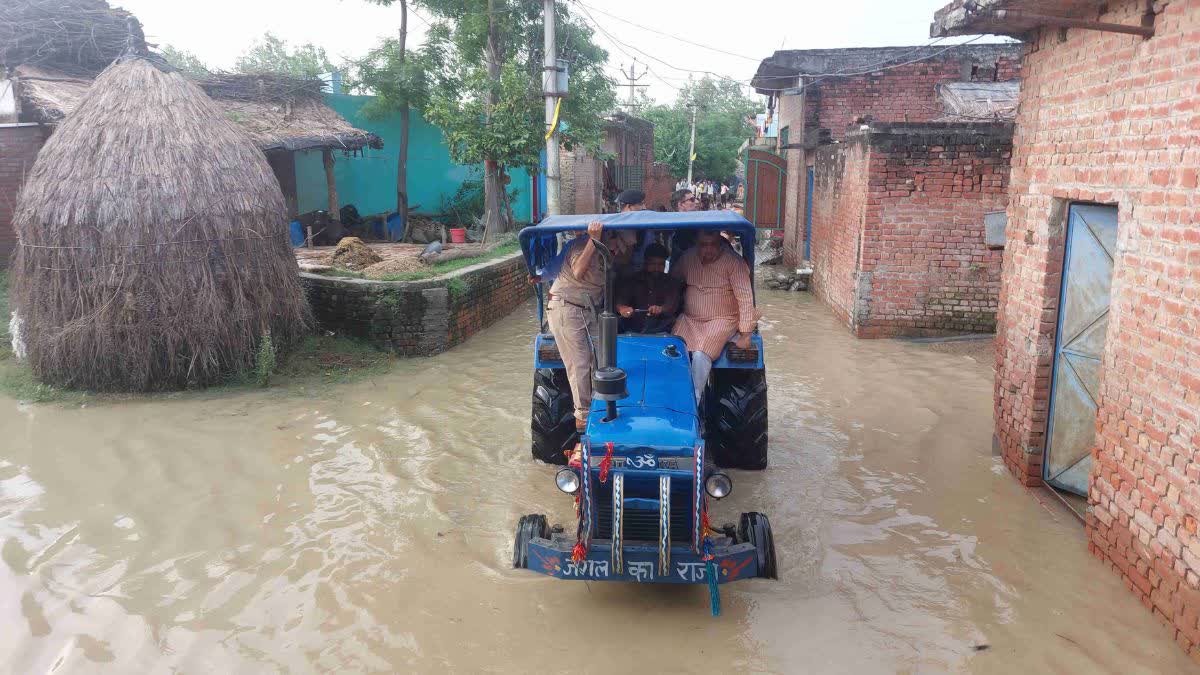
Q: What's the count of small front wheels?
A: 2